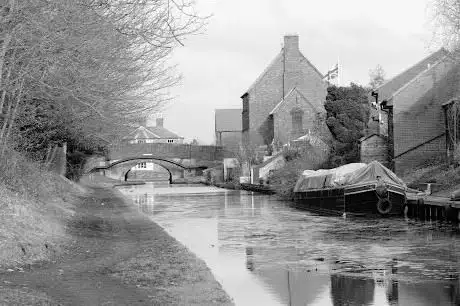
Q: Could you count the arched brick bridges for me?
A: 1